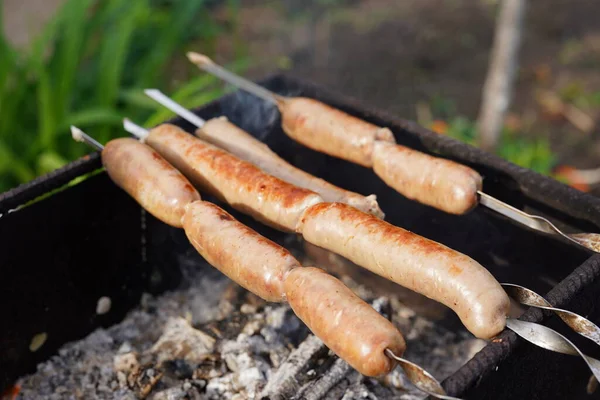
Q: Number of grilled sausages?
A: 8